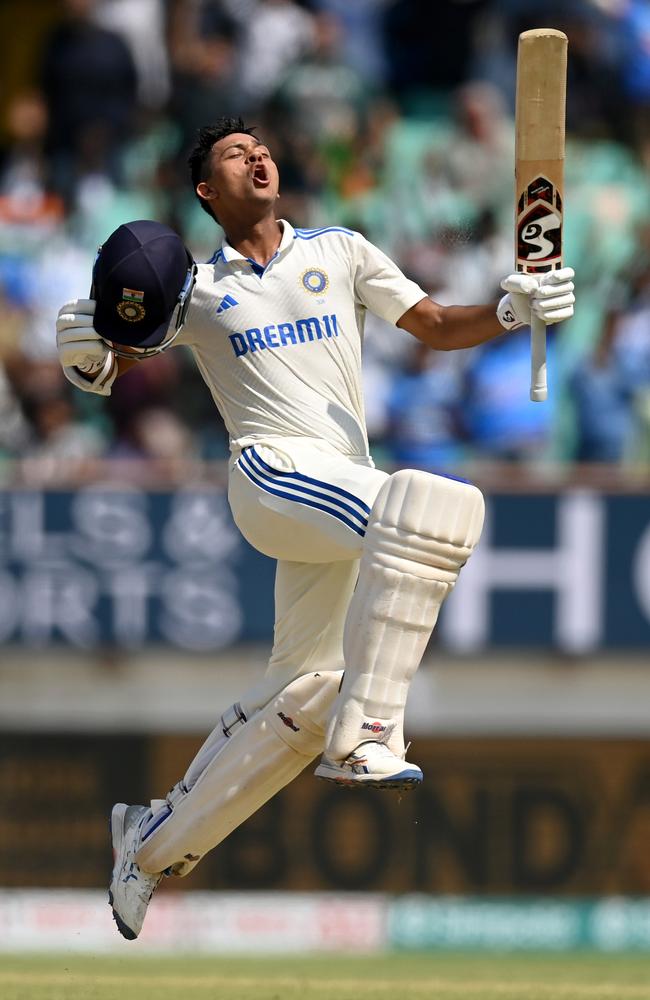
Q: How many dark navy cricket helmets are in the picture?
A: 1